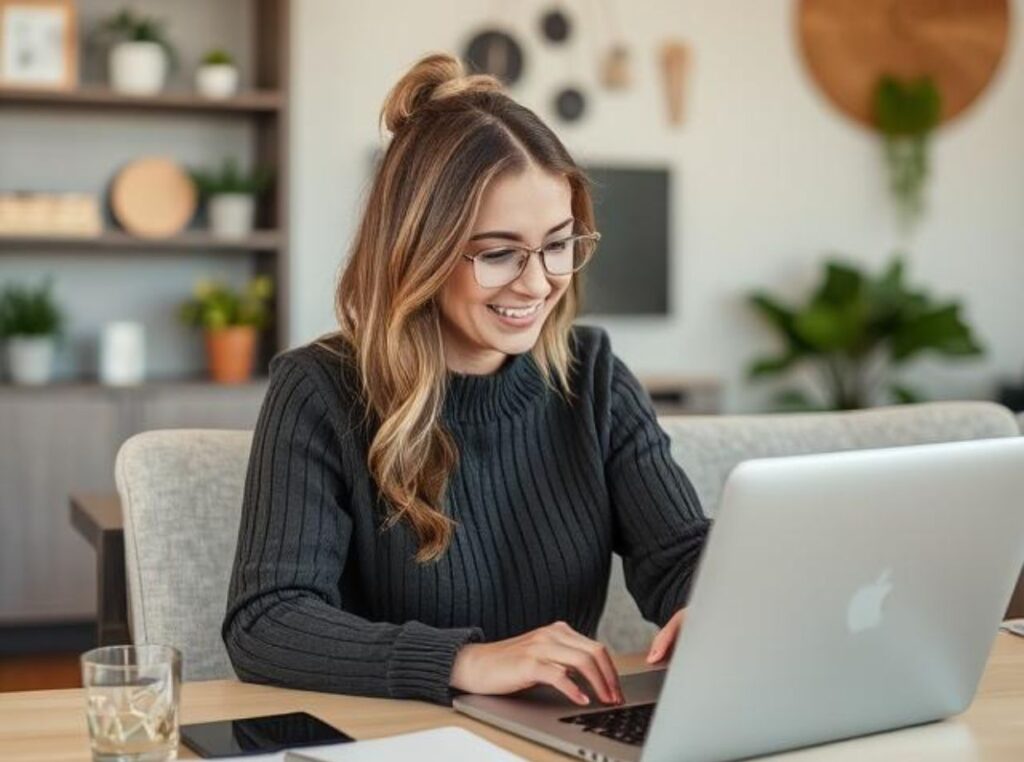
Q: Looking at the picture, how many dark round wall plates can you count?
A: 3